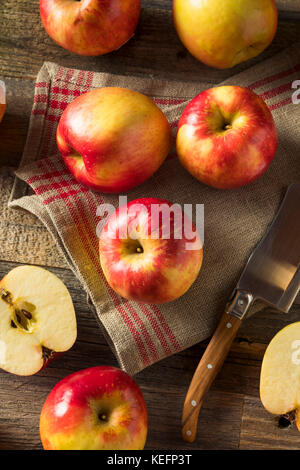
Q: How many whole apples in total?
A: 6